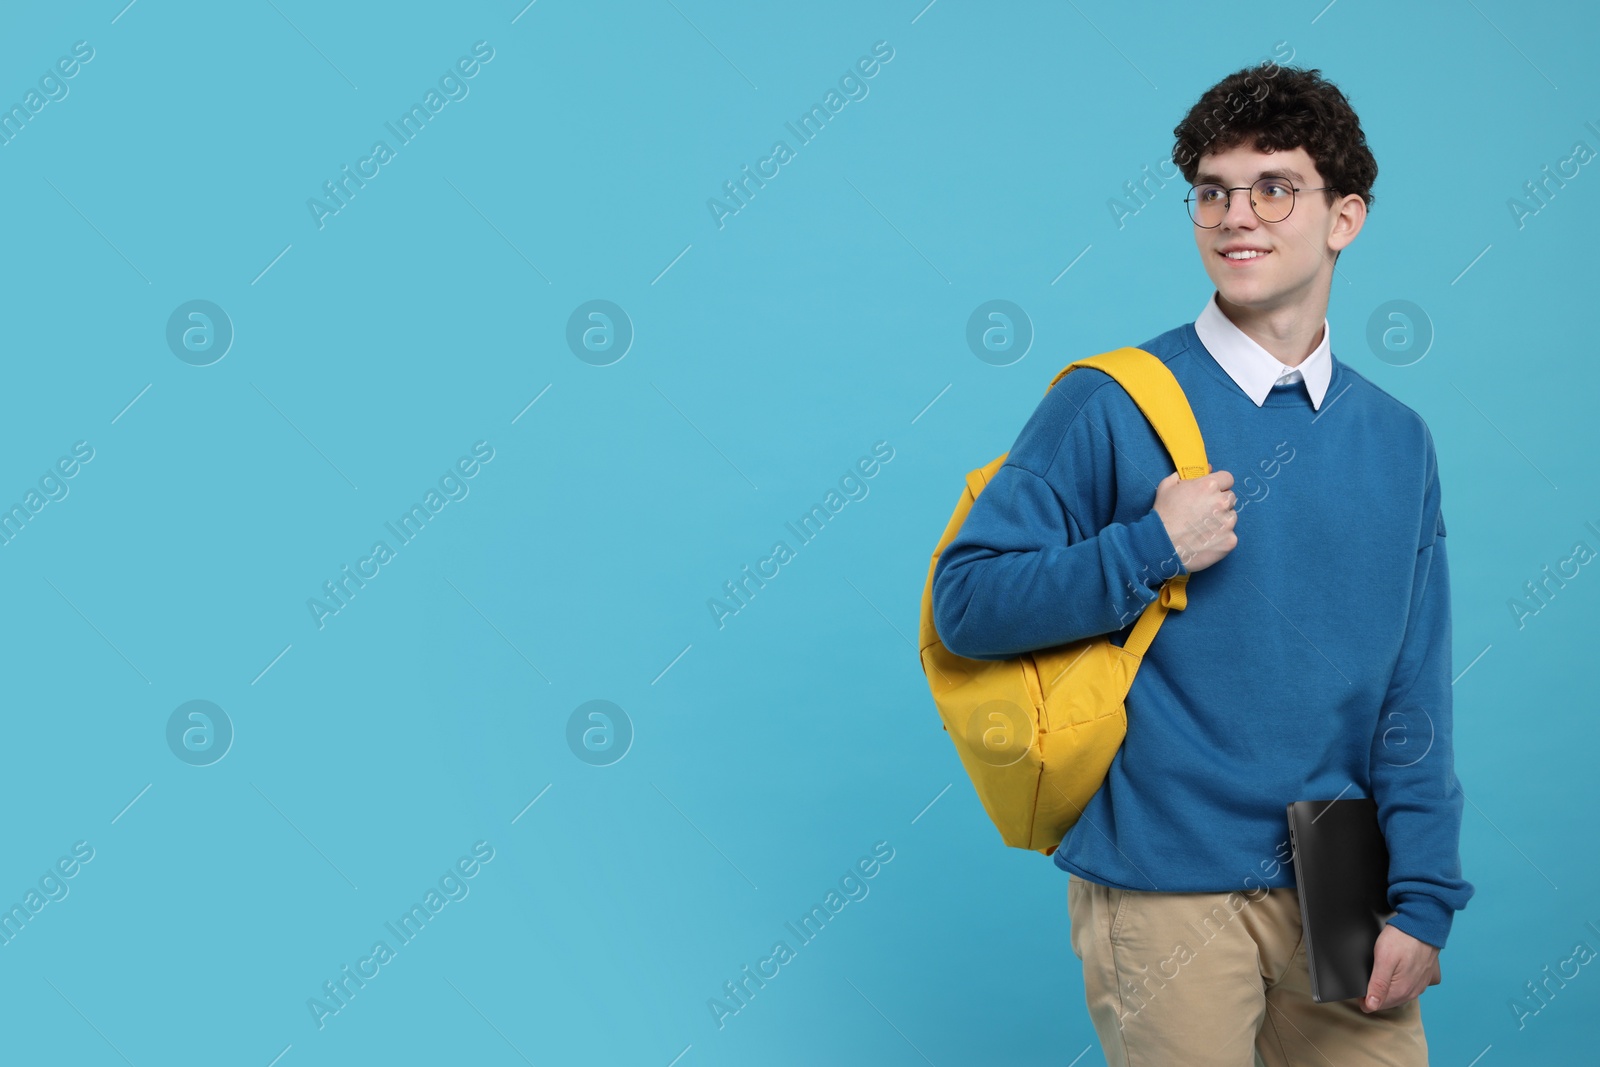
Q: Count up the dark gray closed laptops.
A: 1